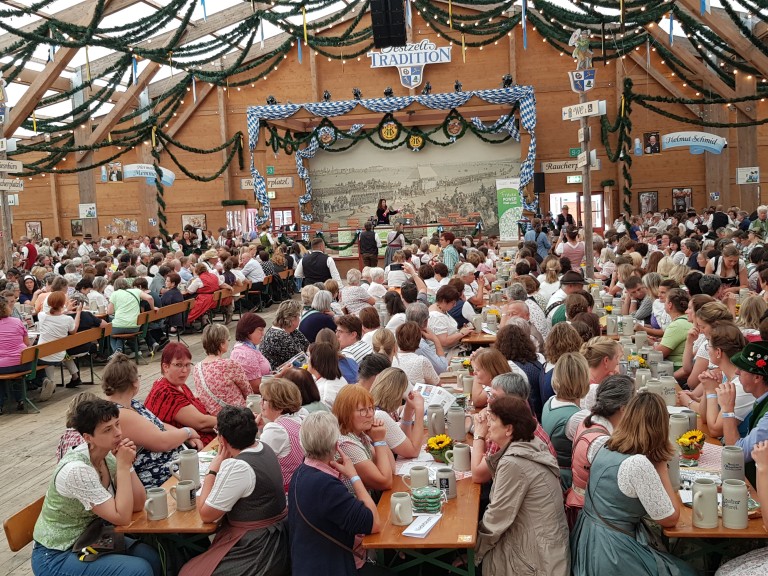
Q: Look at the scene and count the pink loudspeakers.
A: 0